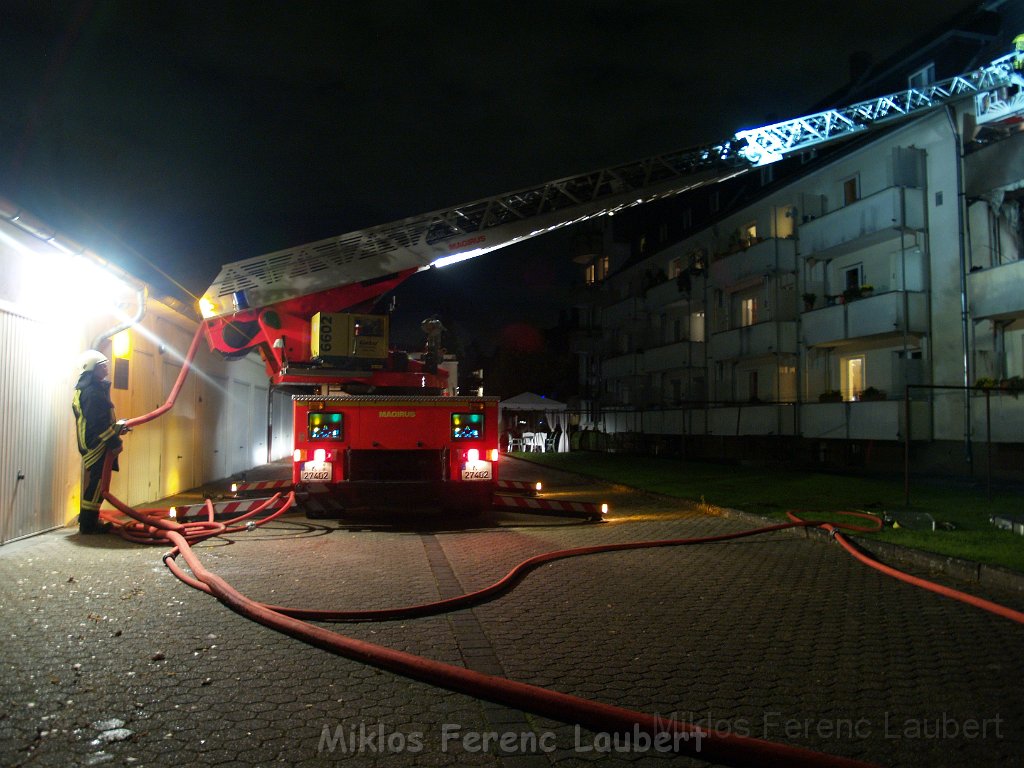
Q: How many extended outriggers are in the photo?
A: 4